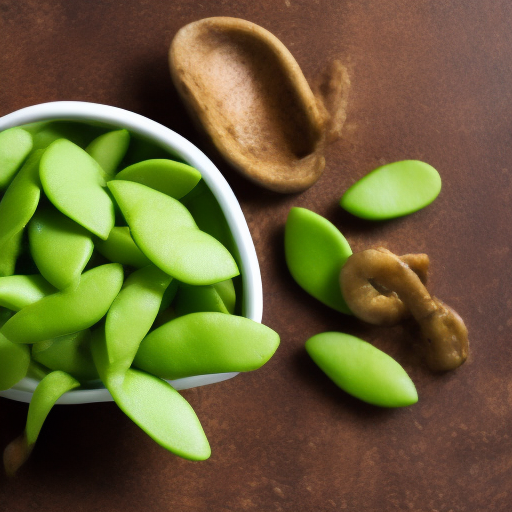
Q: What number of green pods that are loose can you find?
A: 3